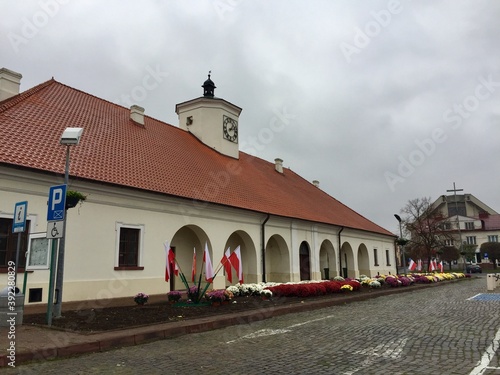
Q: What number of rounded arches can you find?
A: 7